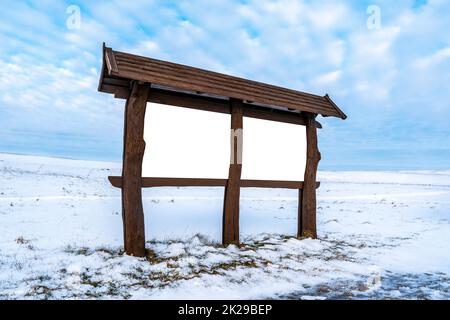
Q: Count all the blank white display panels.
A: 2